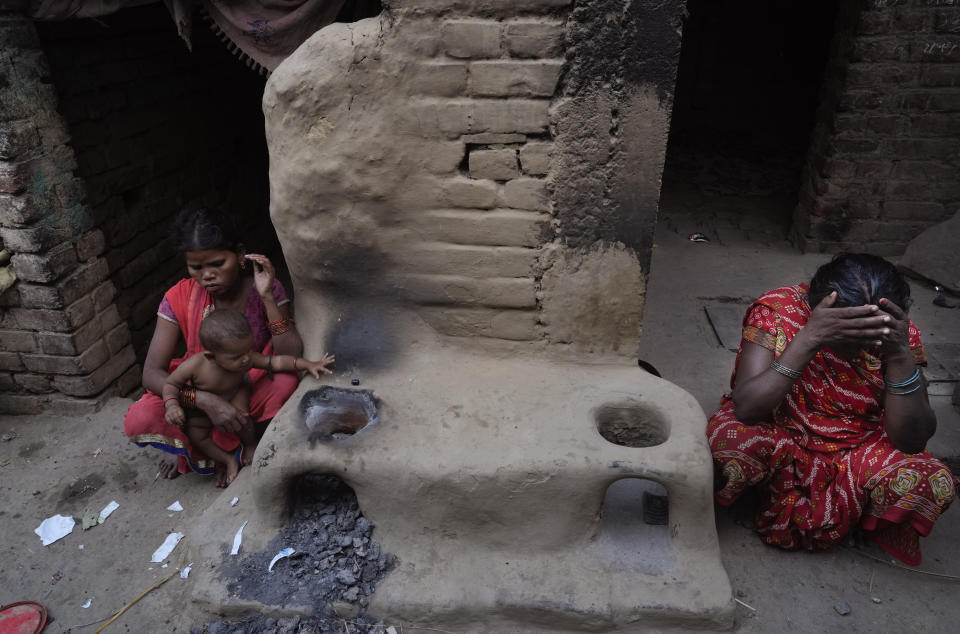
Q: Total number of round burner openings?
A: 2